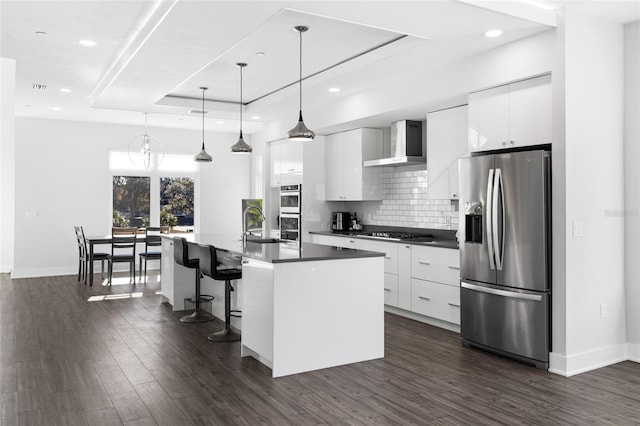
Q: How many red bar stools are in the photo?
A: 0